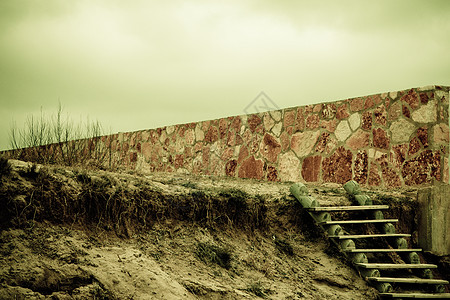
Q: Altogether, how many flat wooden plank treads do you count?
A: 7